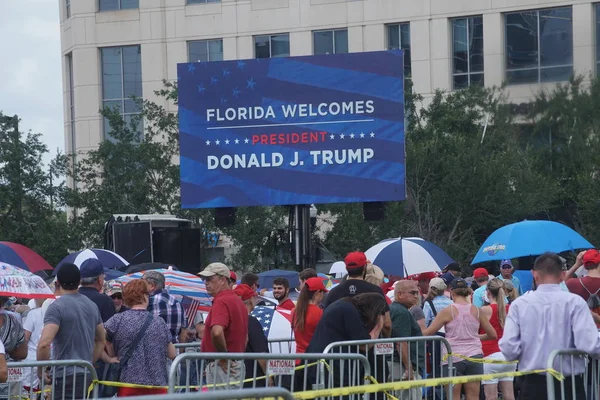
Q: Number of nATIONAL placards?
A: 3